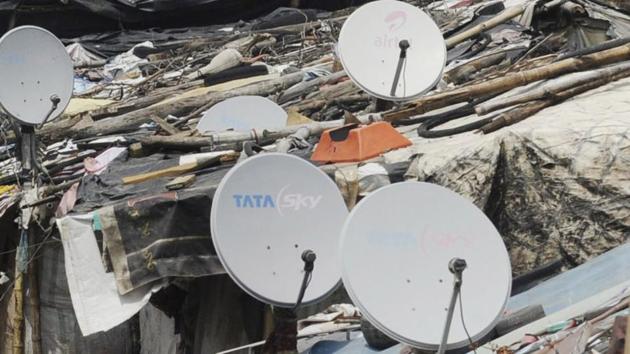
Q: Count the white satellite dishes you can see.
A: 5